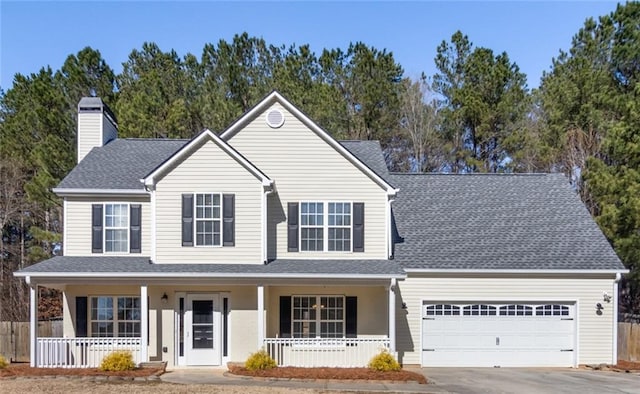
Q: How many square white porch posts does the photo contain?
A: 4